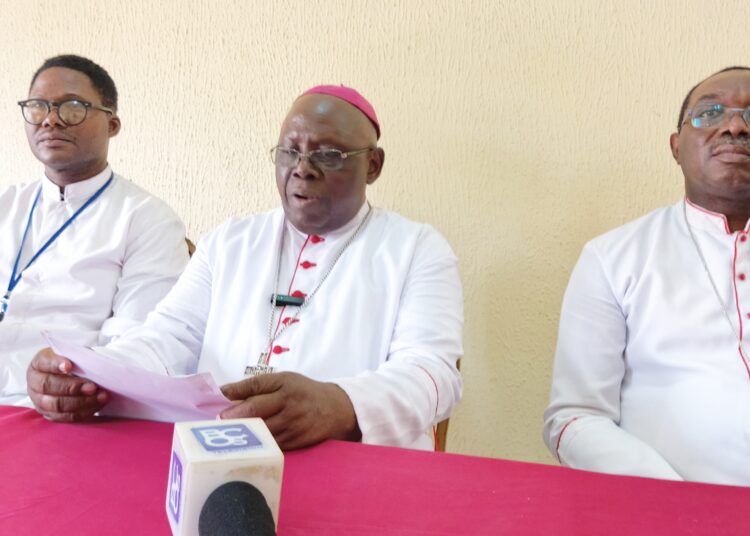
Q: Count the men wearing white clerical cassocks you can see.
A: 3